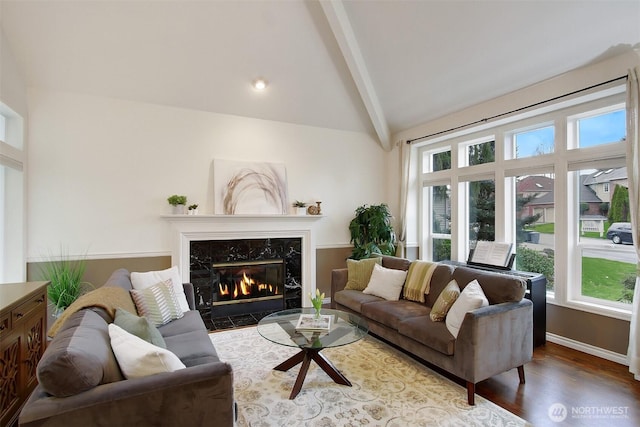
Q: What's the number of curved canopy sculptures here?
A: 0